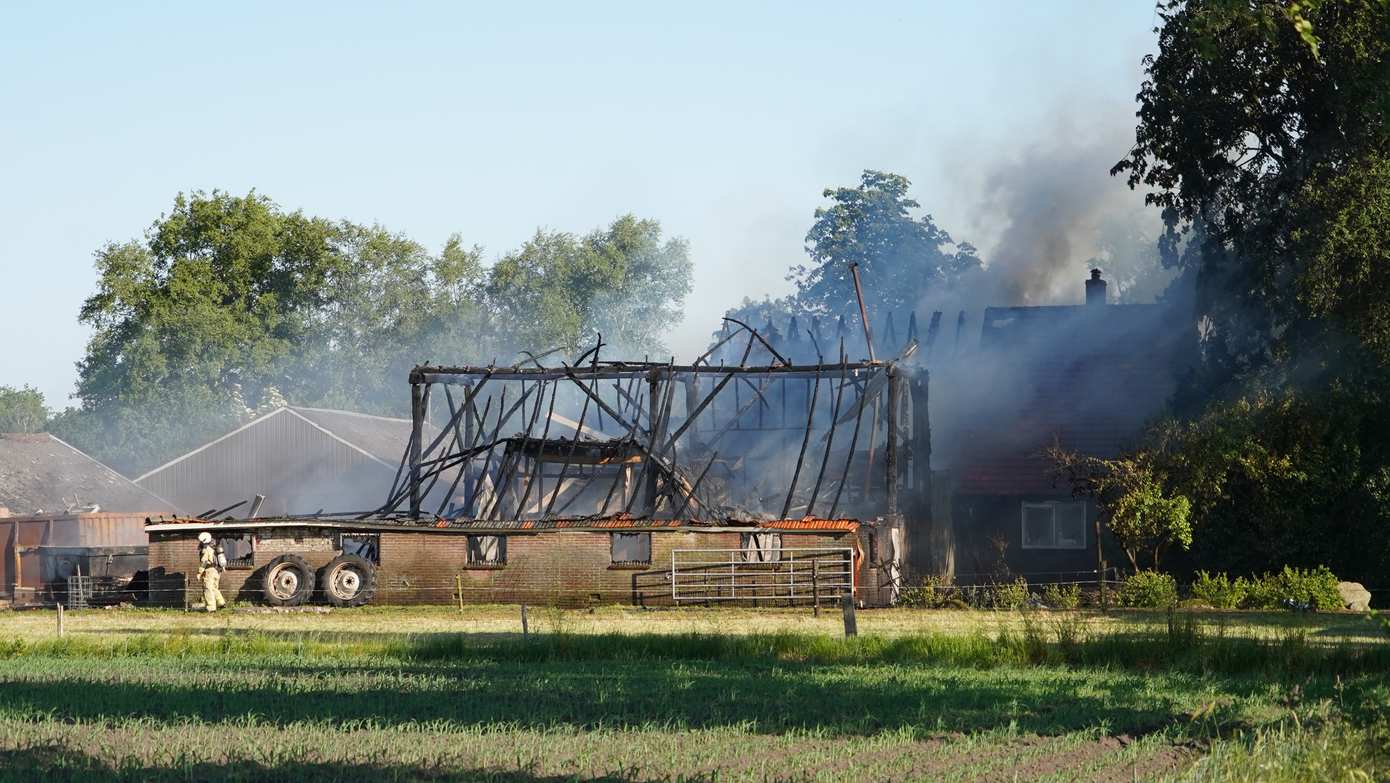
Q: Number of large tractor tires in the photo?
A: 2